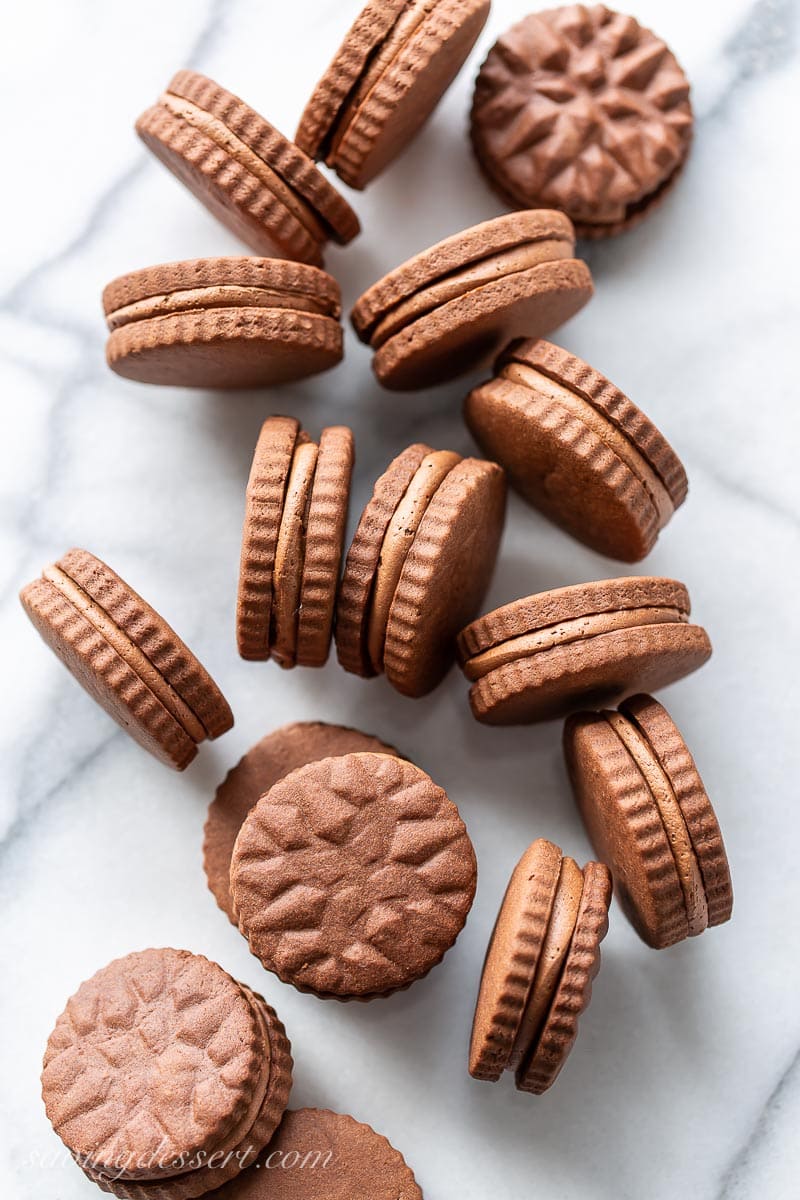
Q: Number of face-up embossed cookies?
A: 3